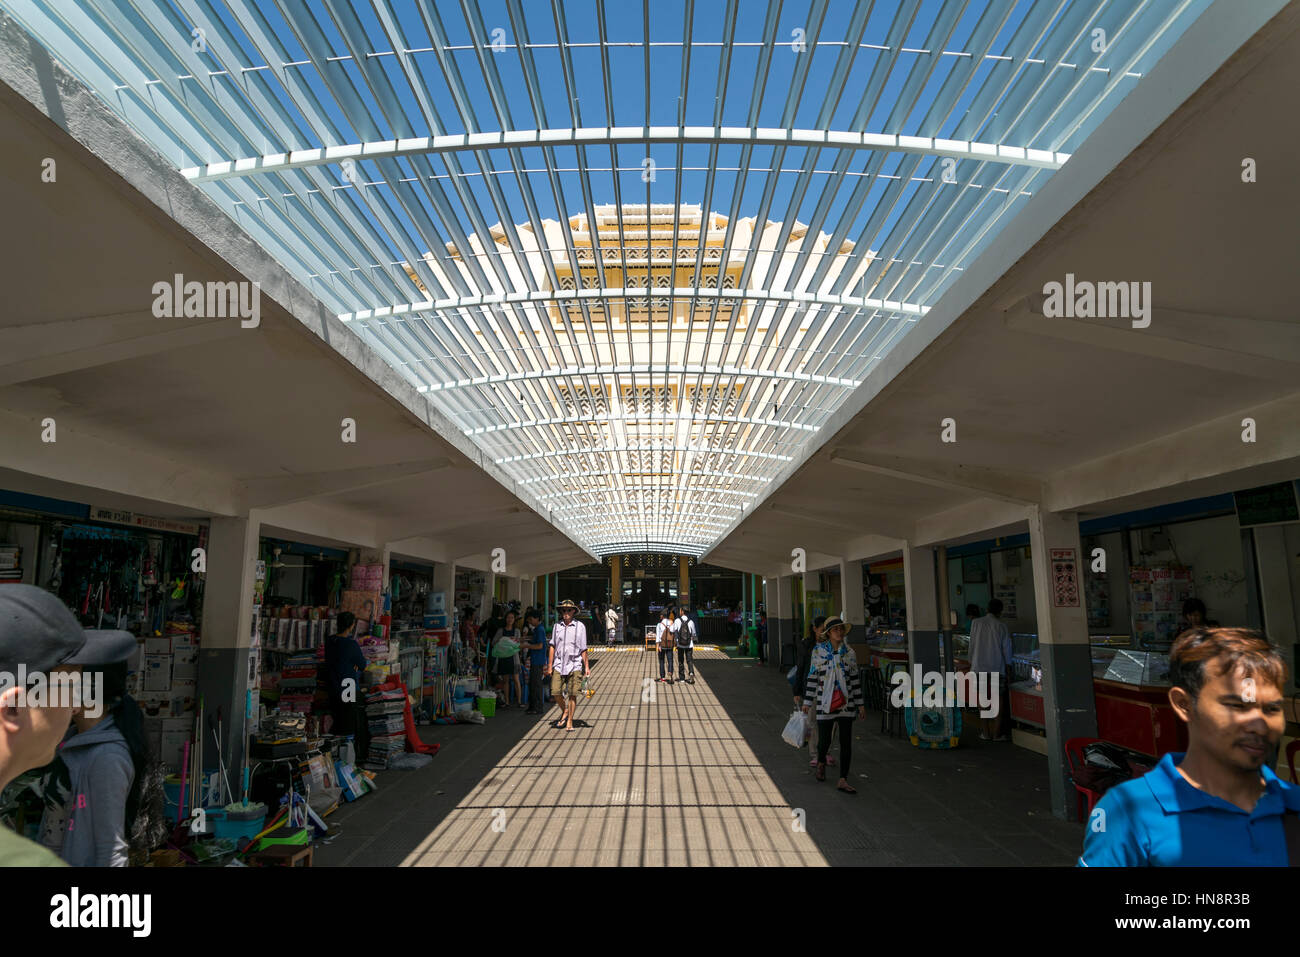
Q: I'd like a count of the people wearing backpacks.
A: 2